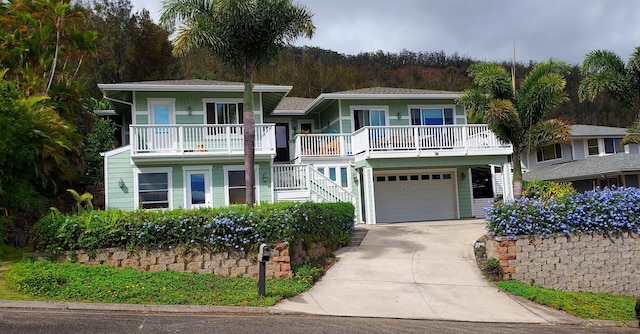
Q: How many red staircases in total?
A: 0